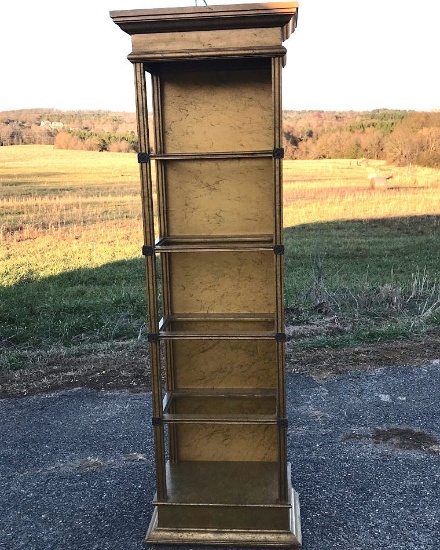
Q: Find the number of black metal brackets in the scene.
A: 8